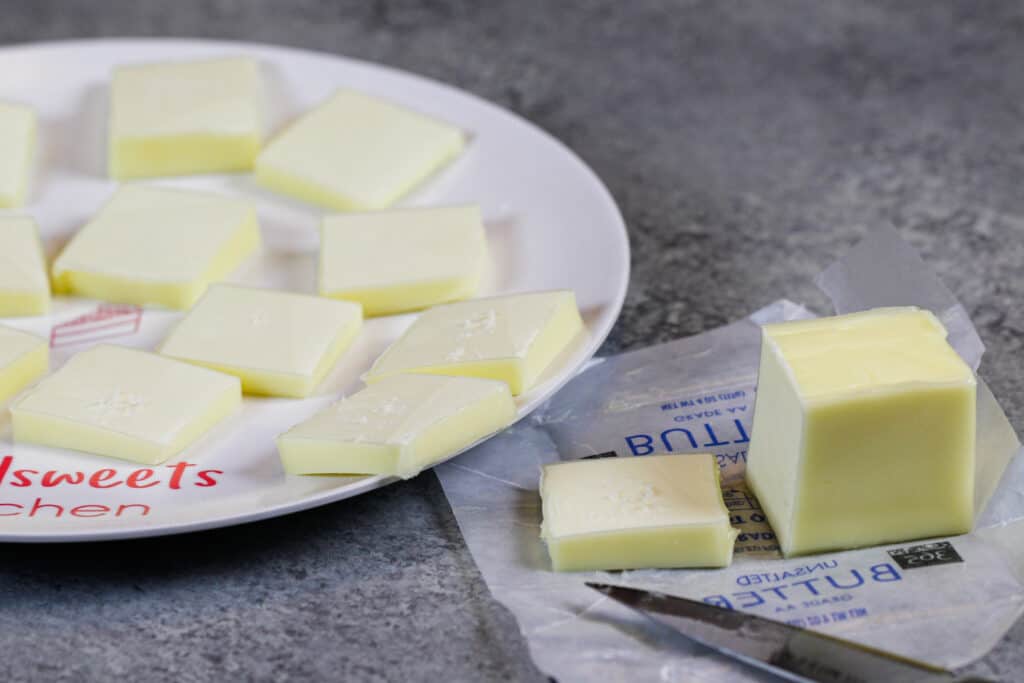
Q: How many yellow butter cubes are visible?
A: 13